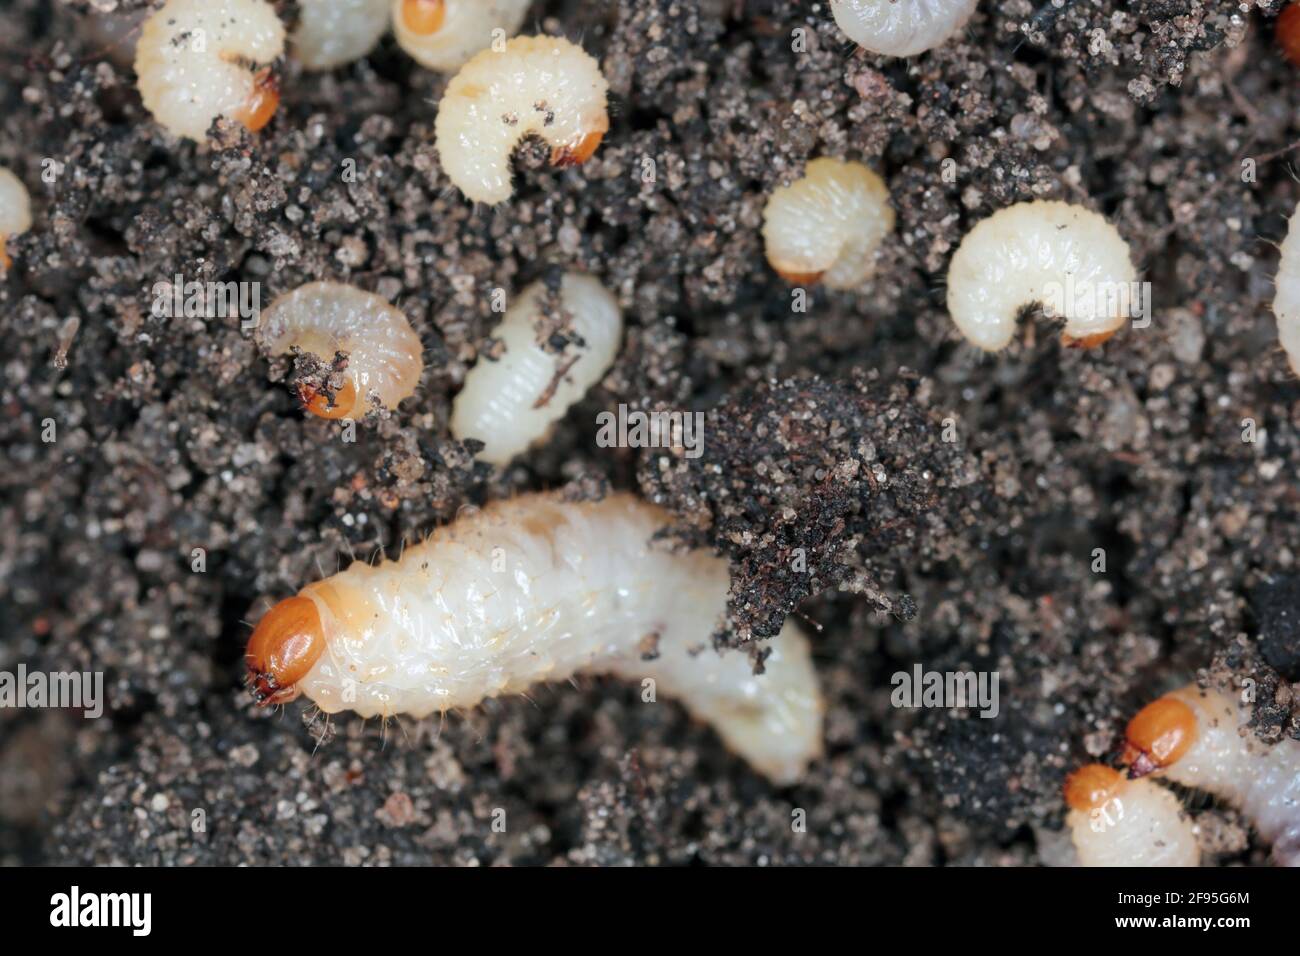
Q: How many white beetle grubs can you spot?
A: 14